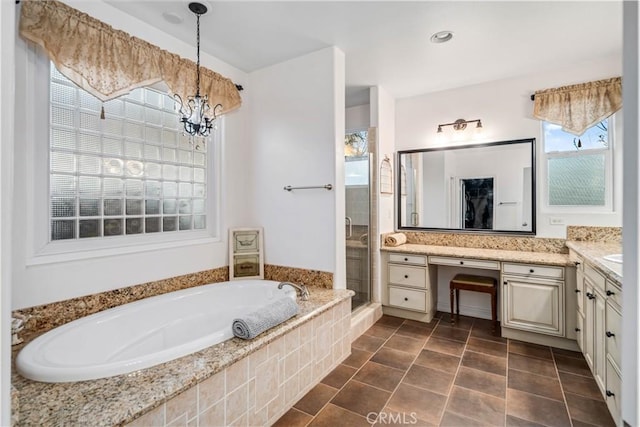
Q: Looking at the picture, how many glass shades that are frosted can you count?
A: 3